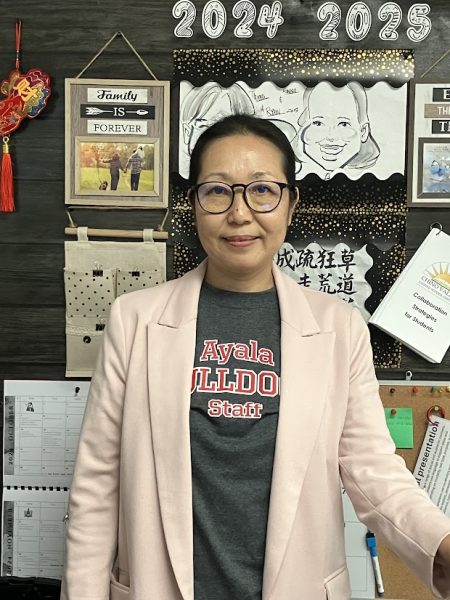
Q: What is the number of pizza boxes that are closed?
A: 0